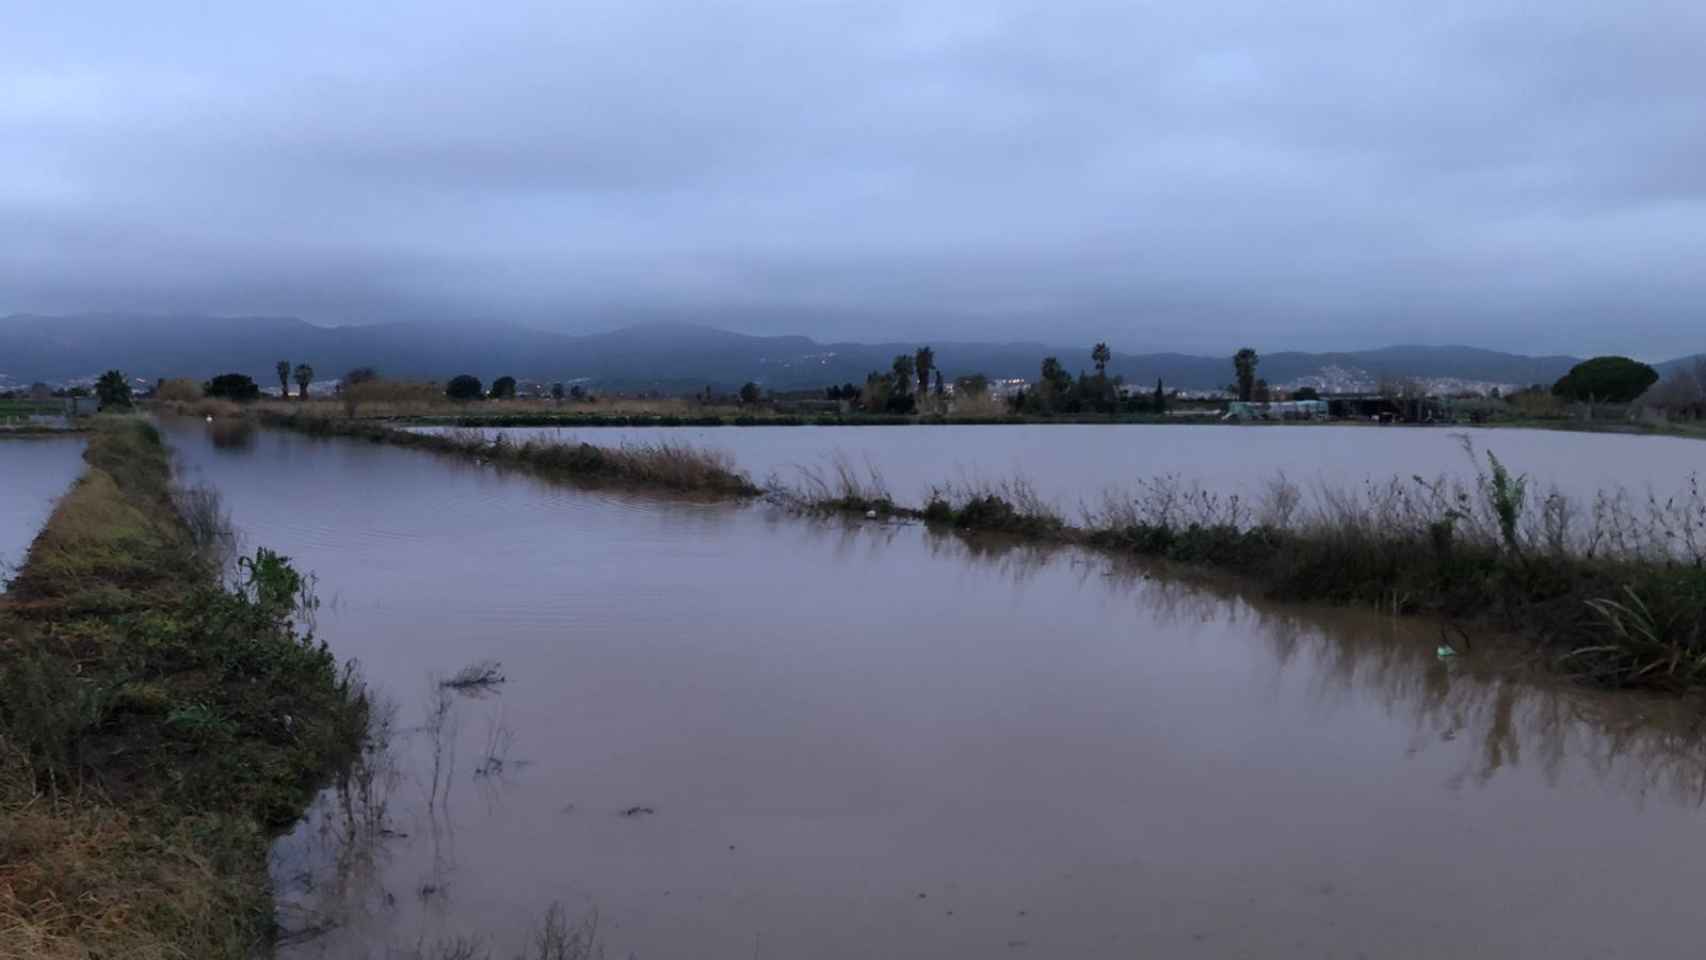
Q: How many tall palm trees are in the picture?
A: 7